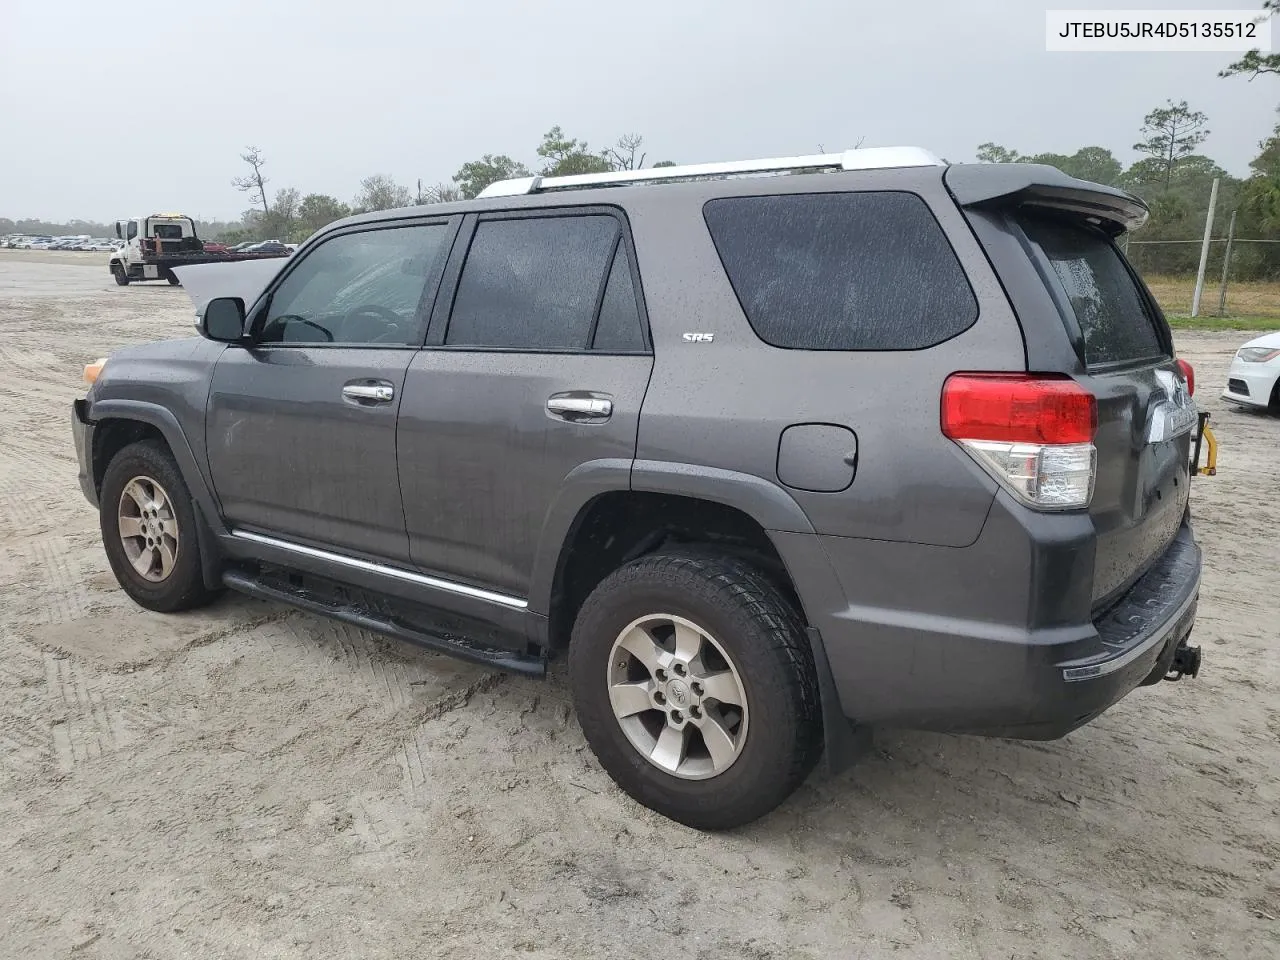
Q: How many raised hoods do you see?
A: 1